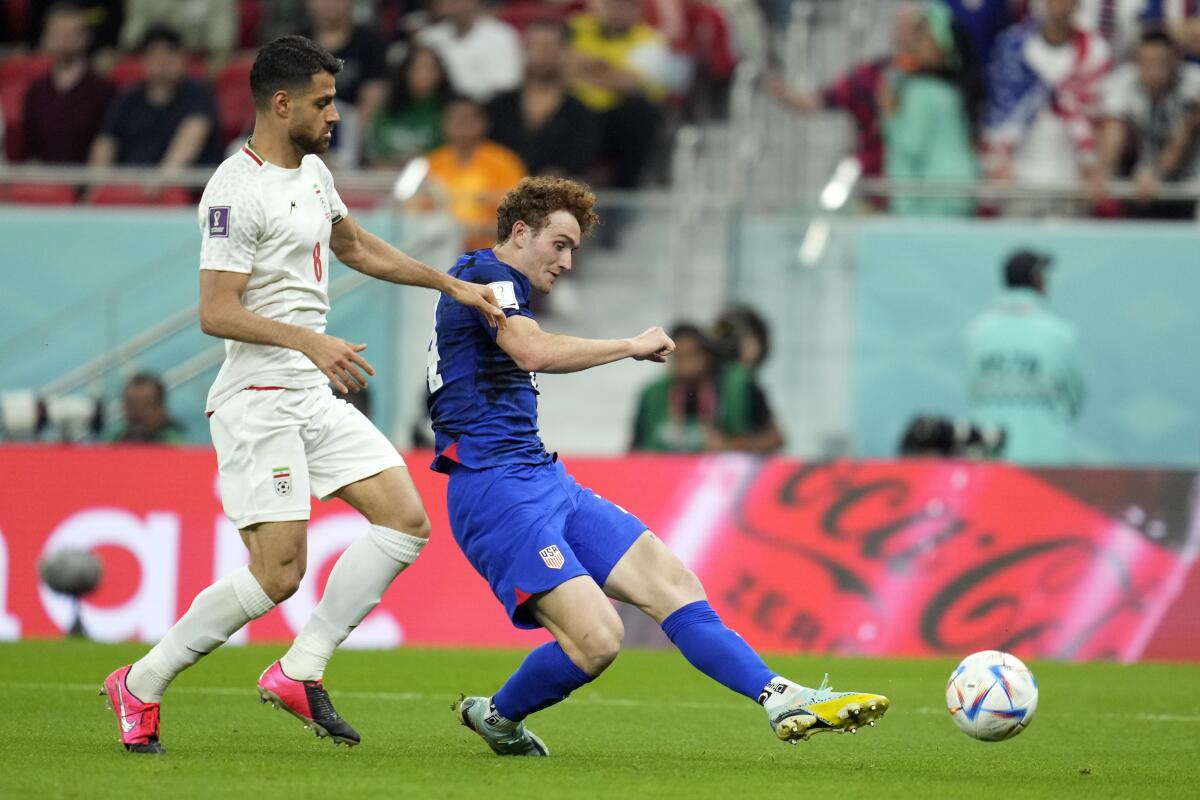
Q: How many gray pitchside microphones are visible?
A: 1